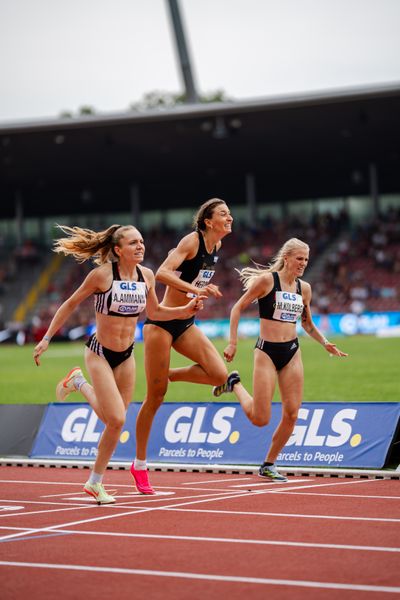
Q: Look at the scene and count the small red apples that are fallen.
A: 0